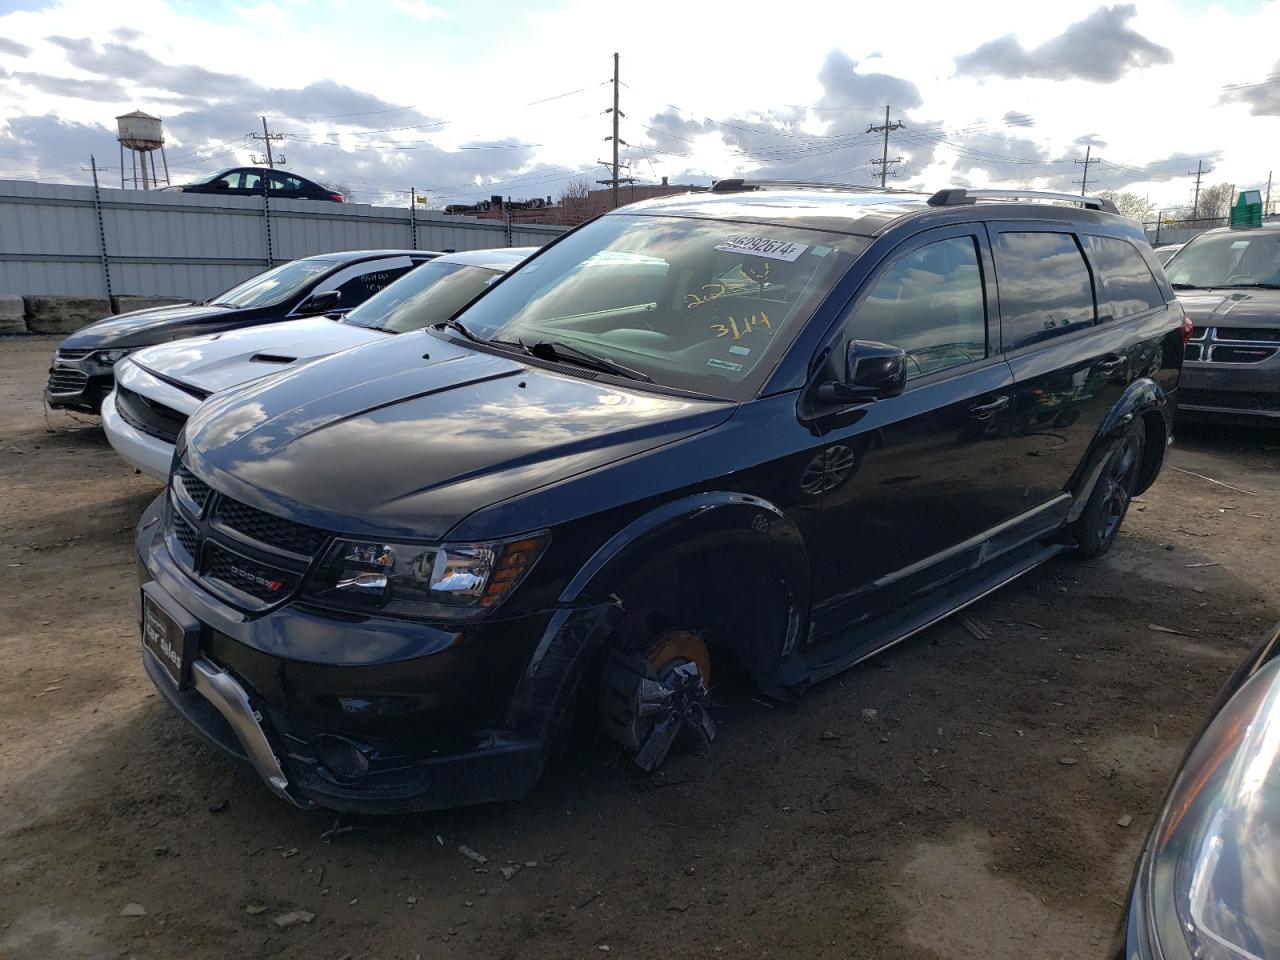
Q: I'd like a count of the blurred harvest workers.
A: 0